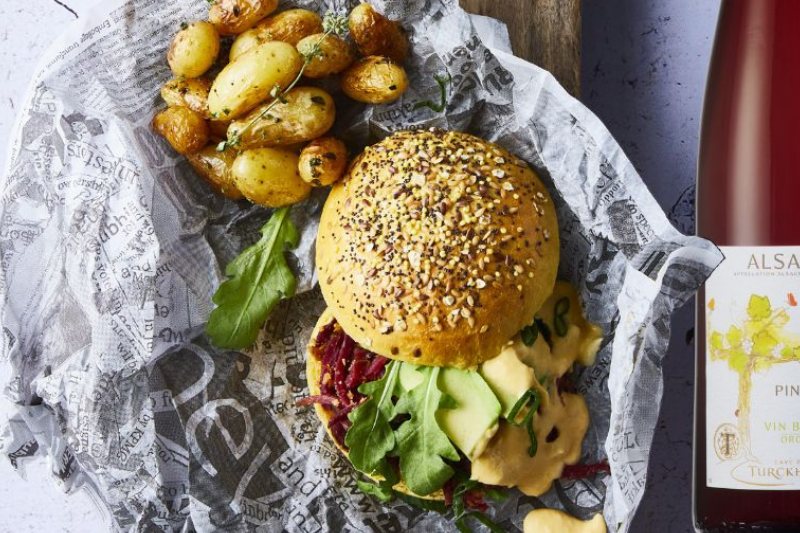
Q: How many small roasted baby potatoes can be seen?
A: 13